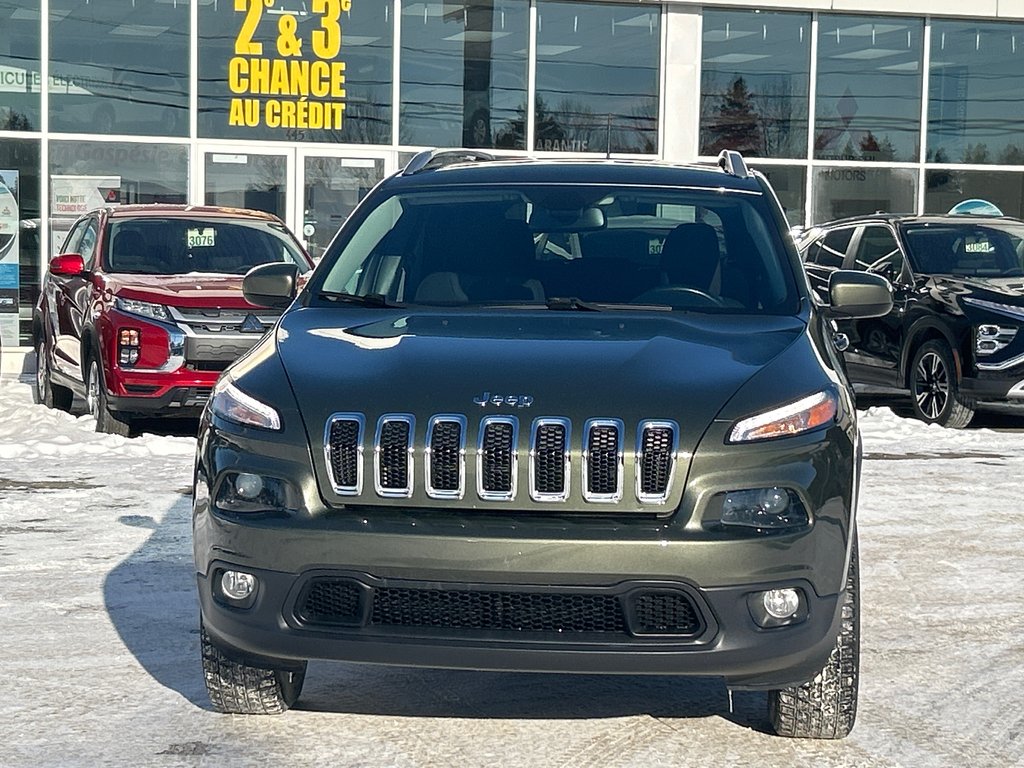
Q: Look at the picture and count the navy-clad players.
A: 0